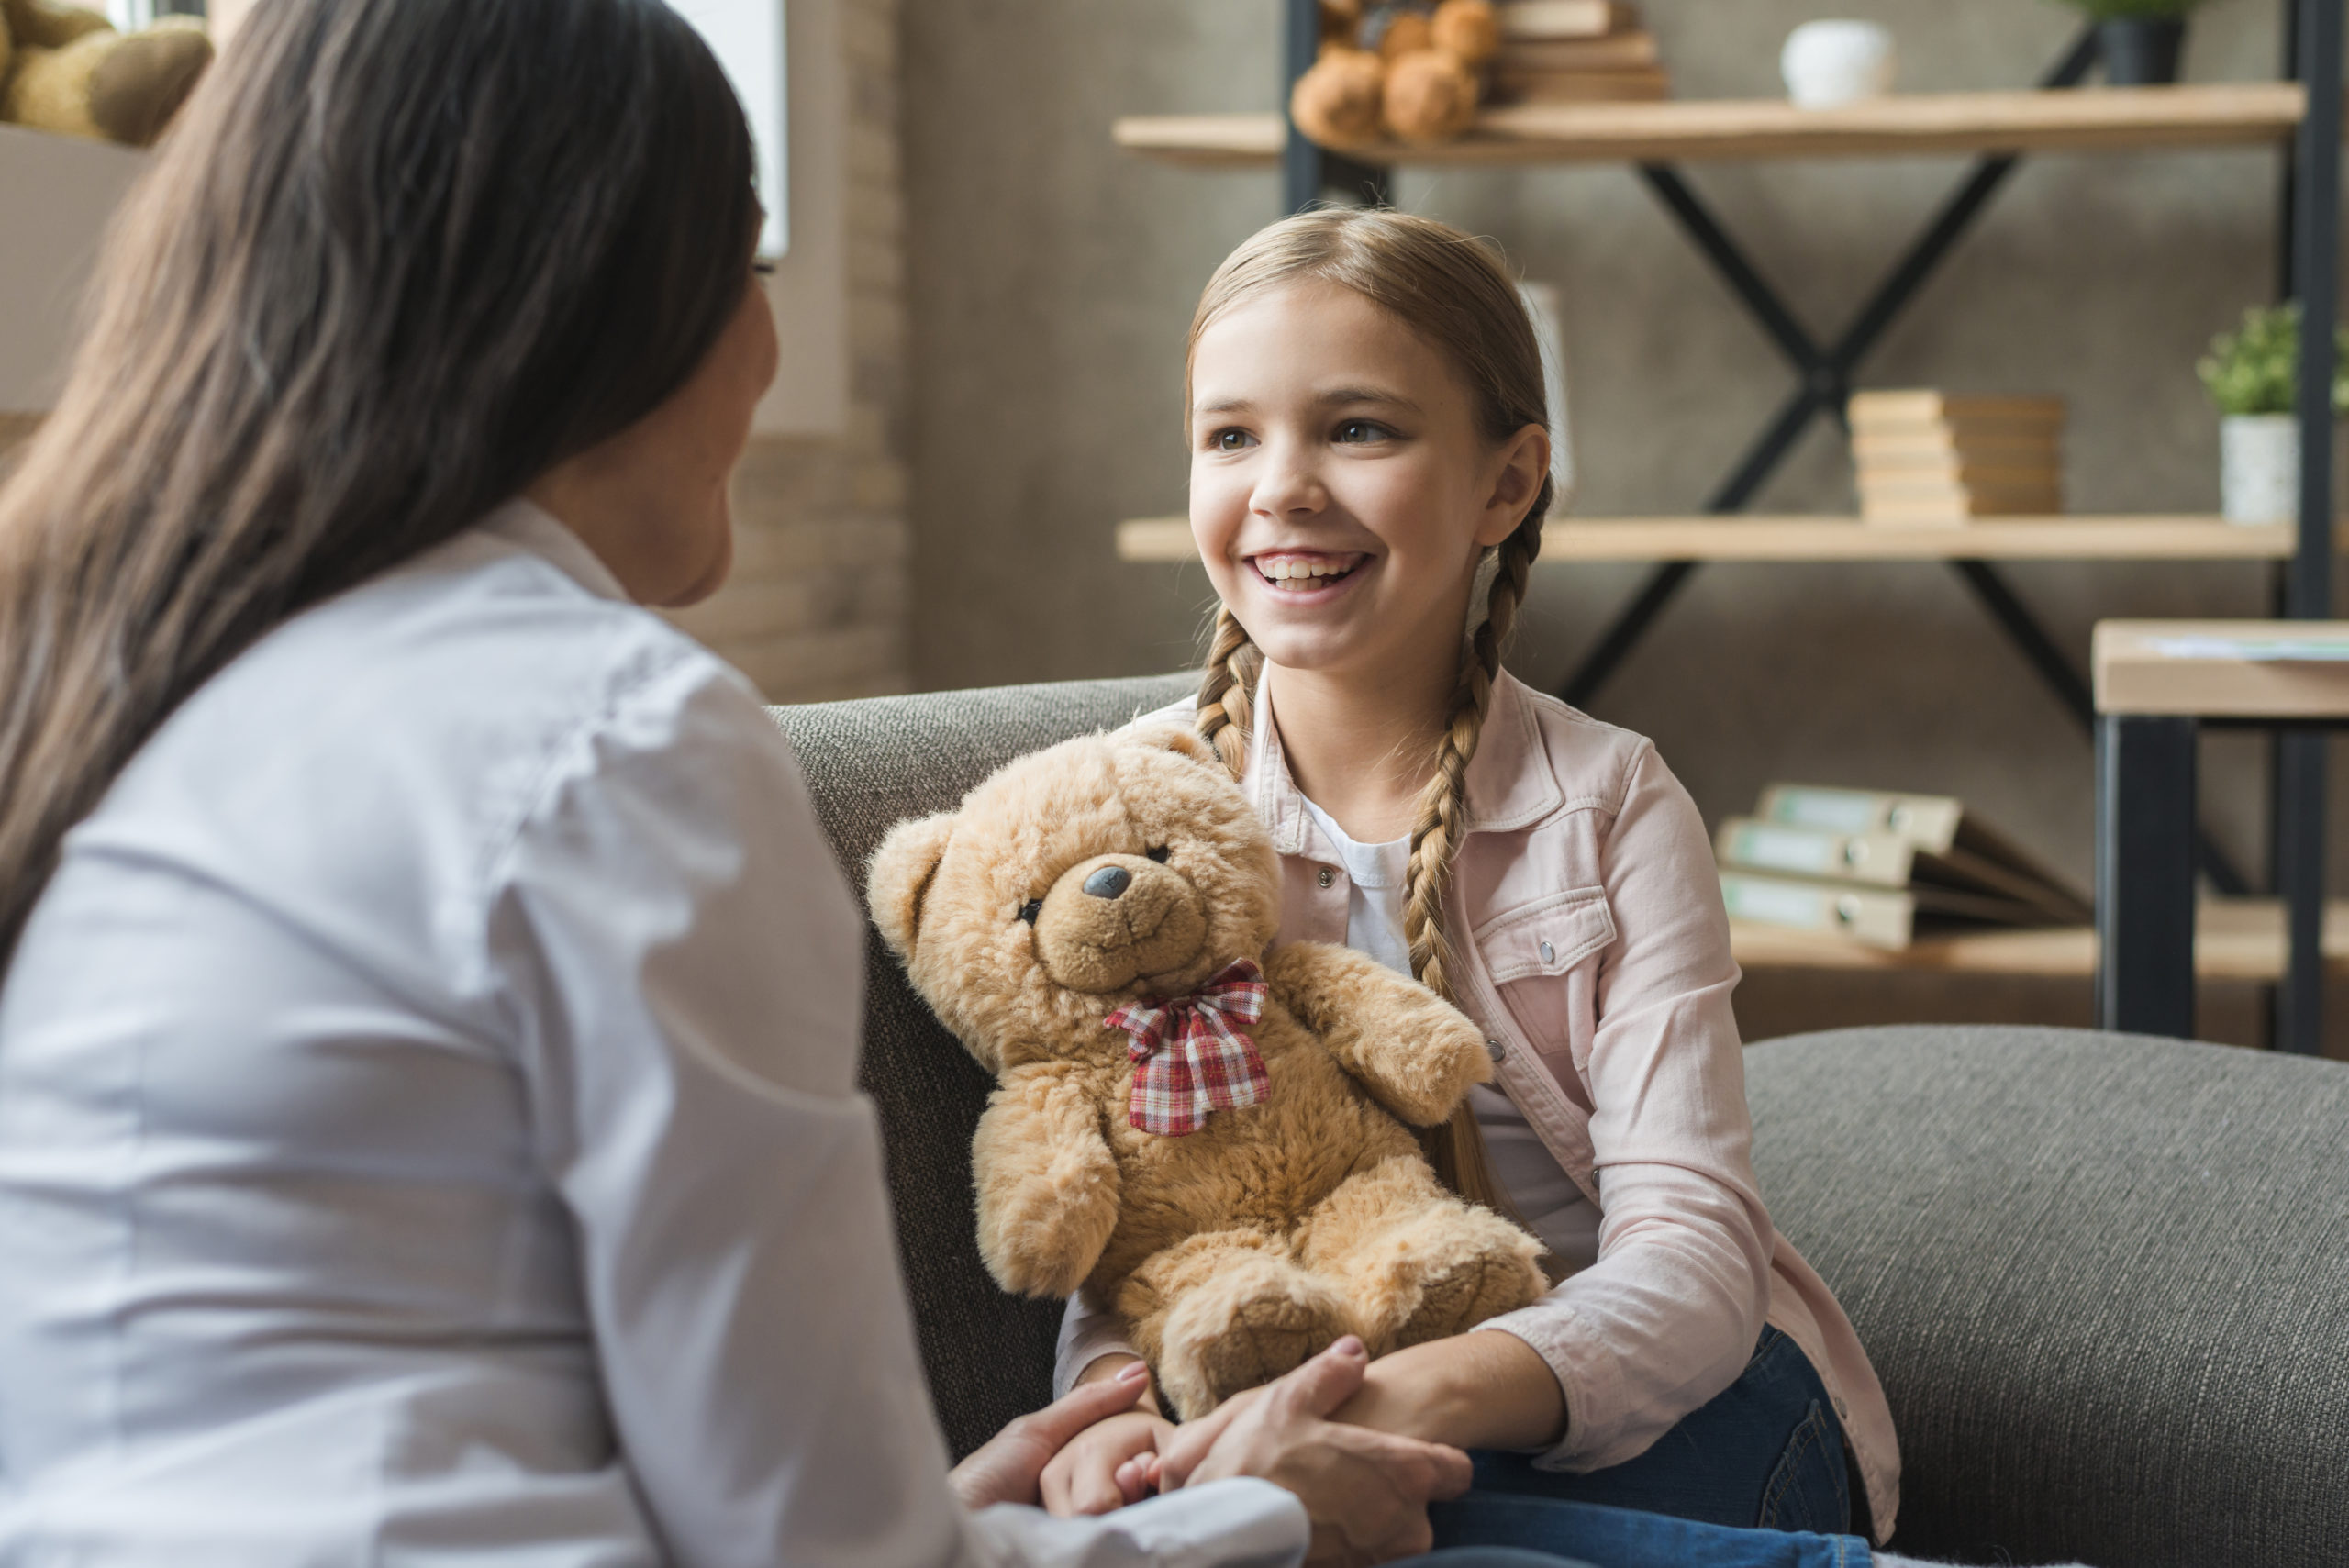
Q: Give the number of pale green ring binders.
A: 3